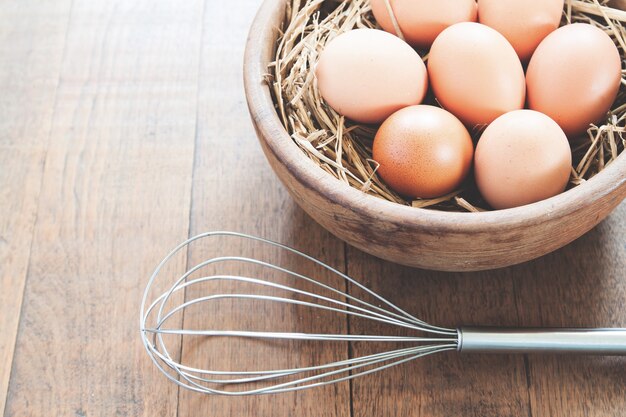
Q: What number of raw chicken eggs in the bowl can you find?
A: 7